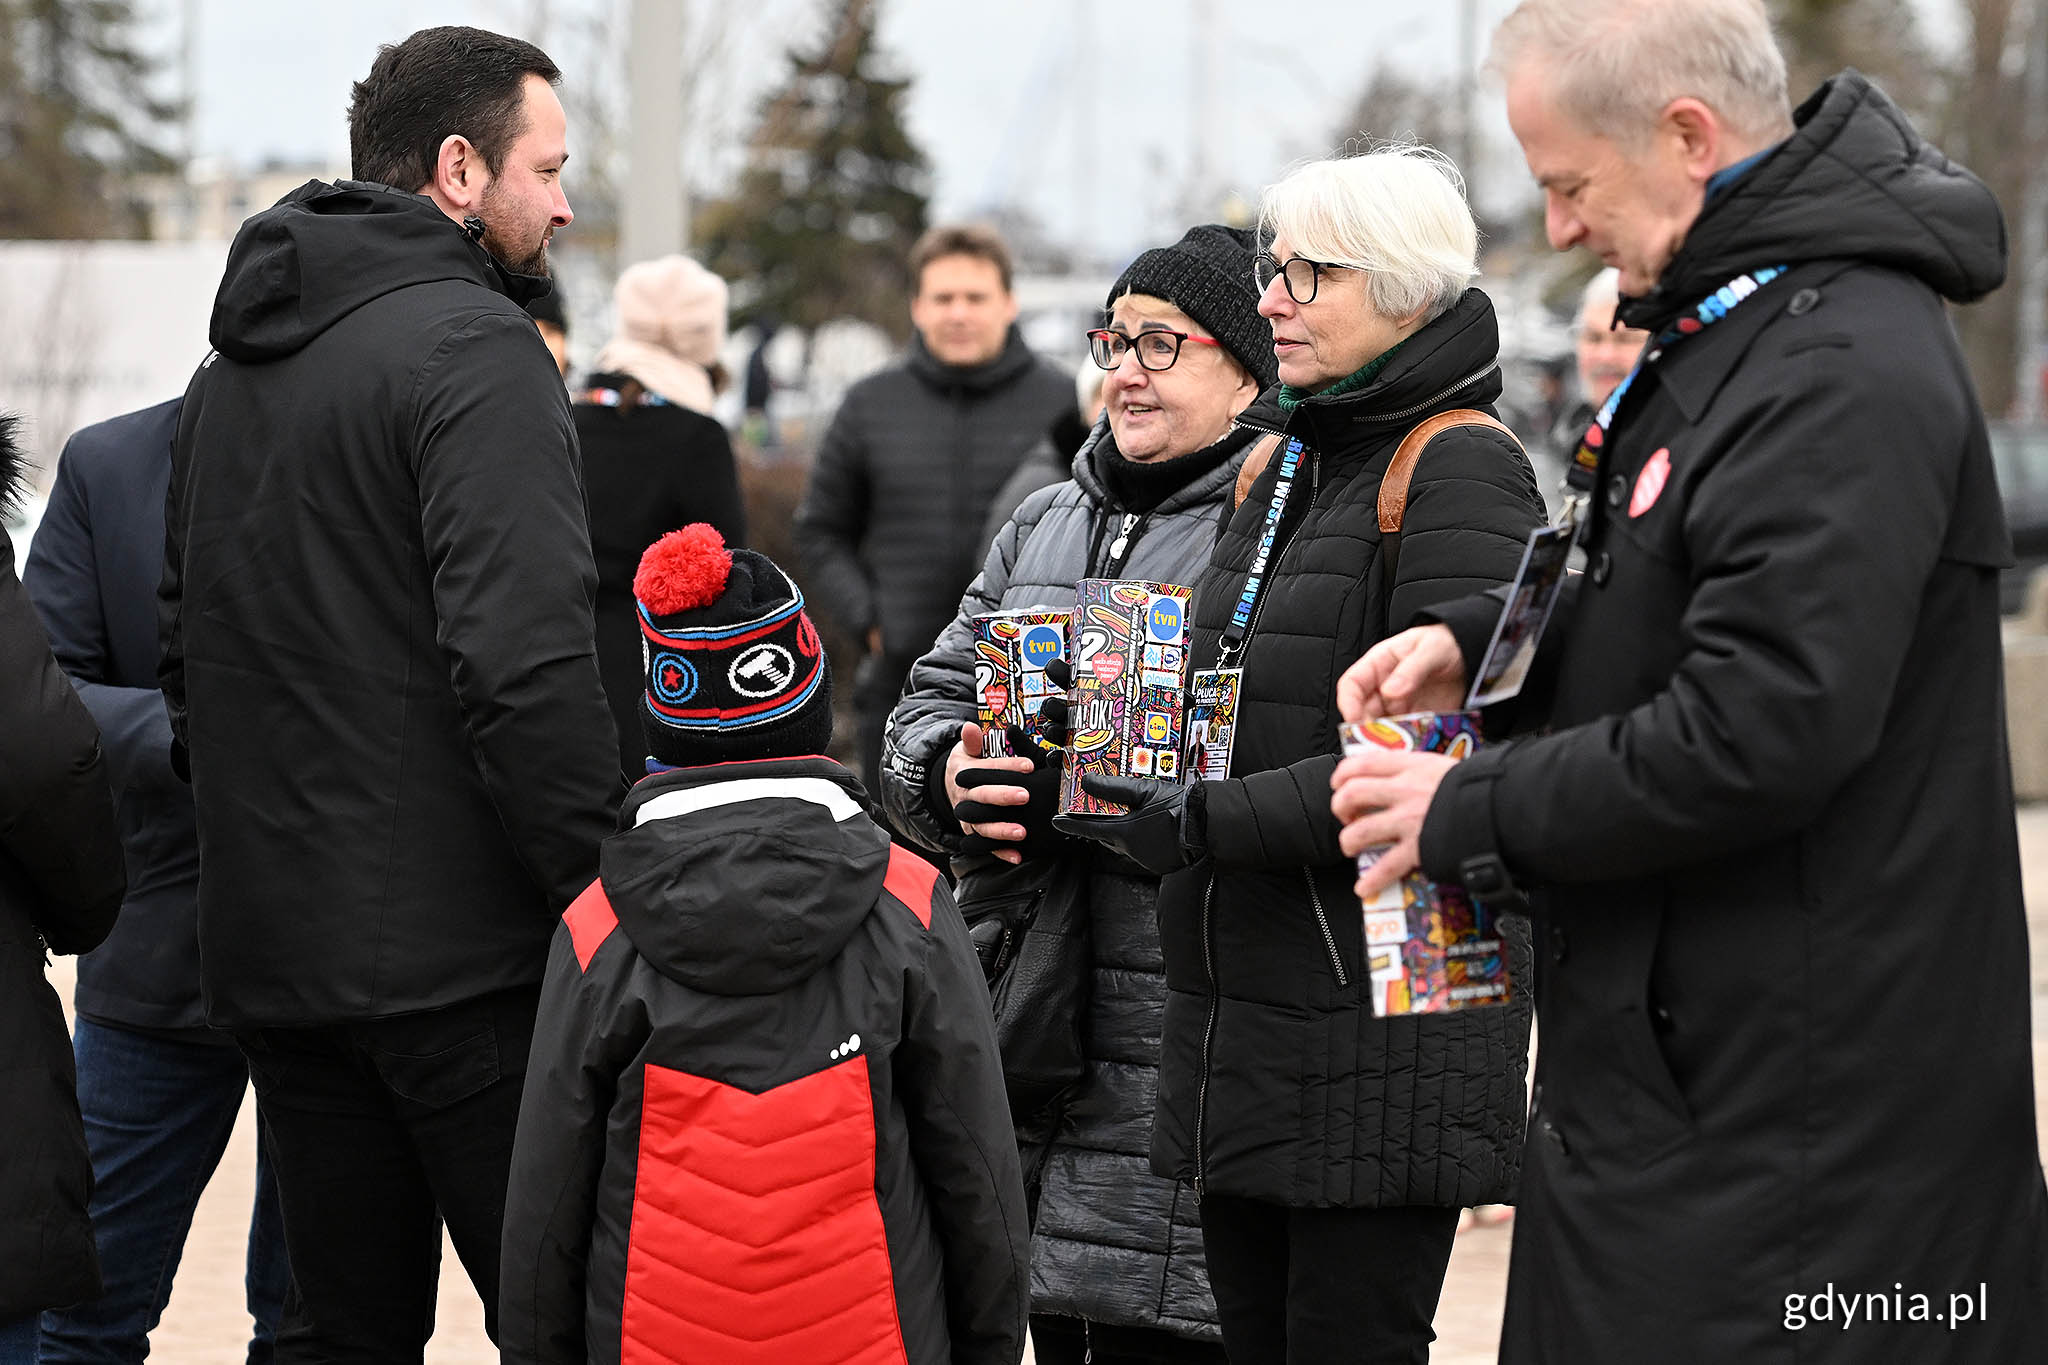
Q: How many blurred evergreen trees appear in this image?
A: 2